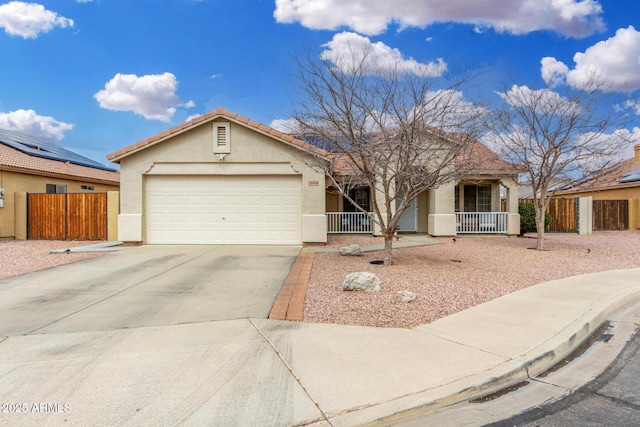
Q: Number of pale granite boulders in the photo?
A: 3